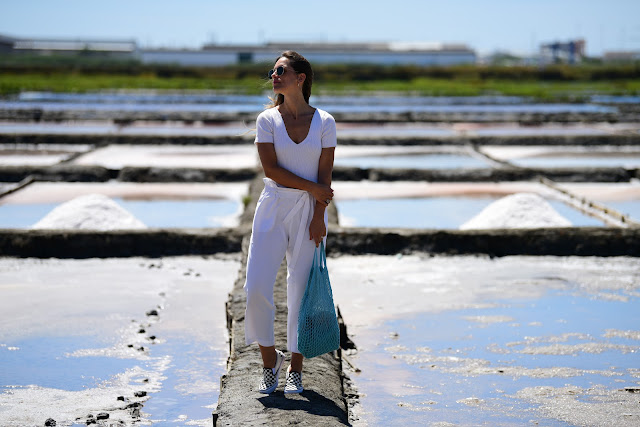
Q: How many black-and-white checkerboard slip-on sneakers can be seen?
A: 2